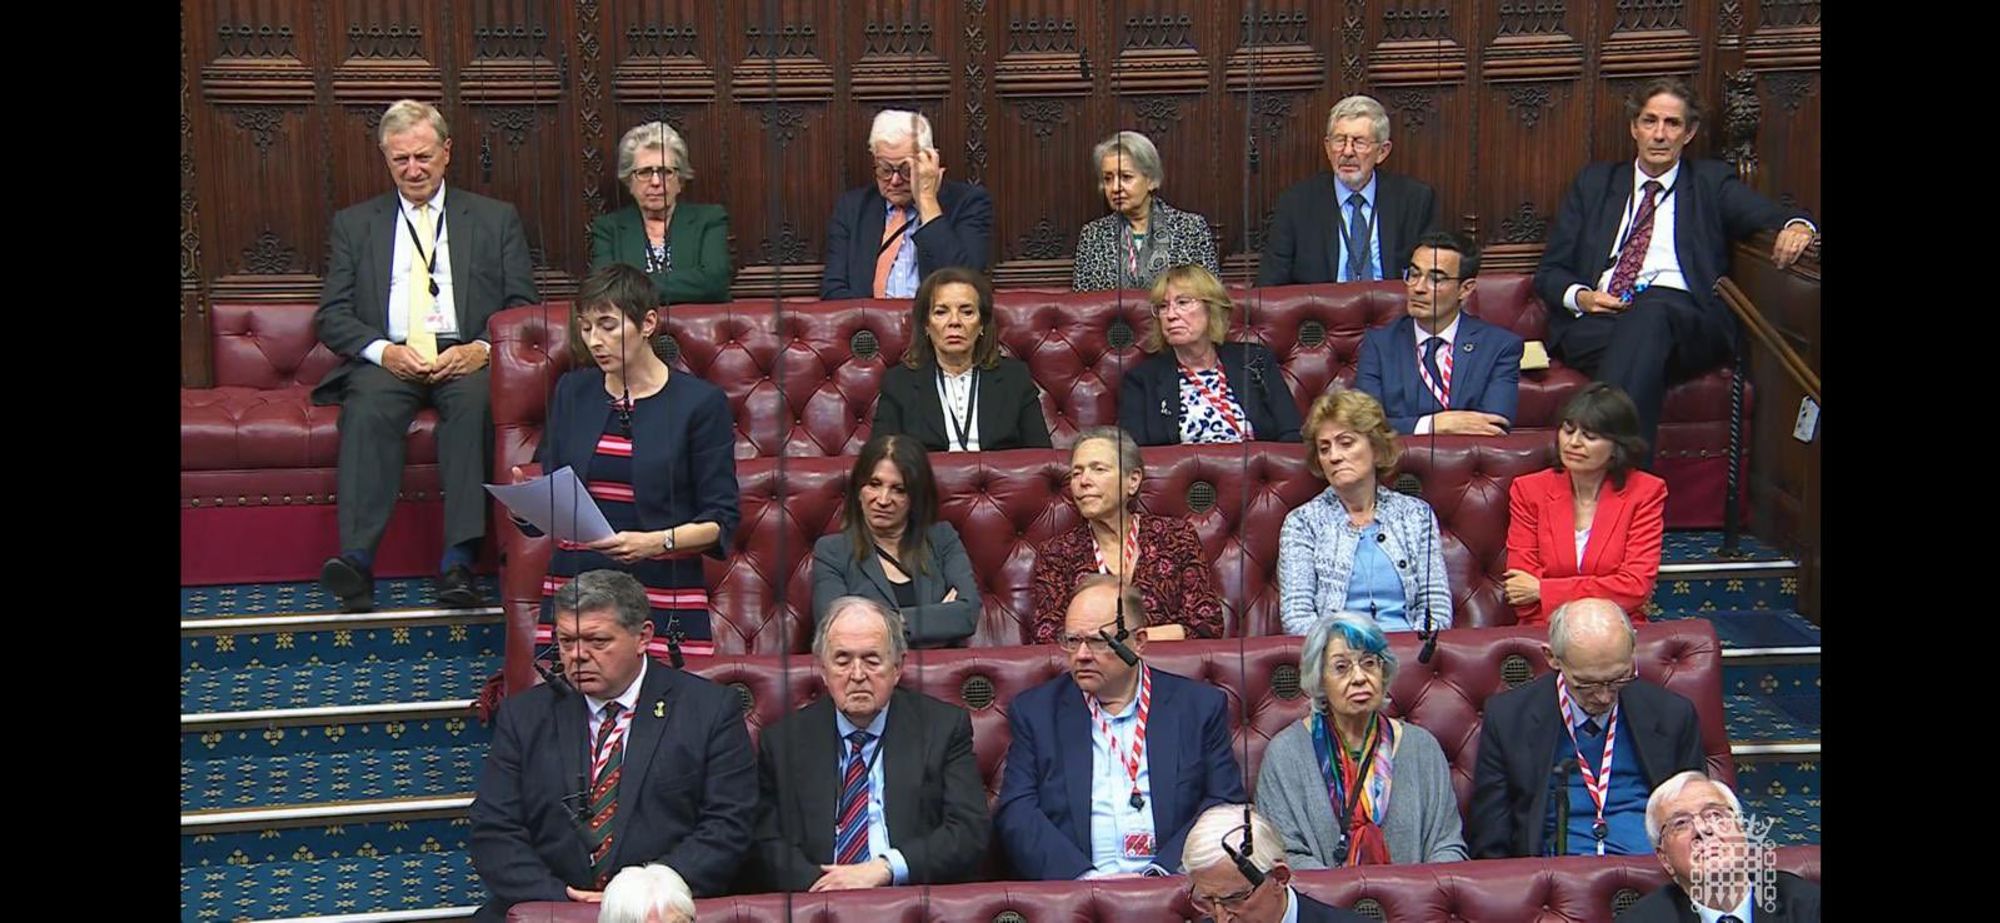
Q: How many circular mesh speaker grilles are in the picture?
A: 13